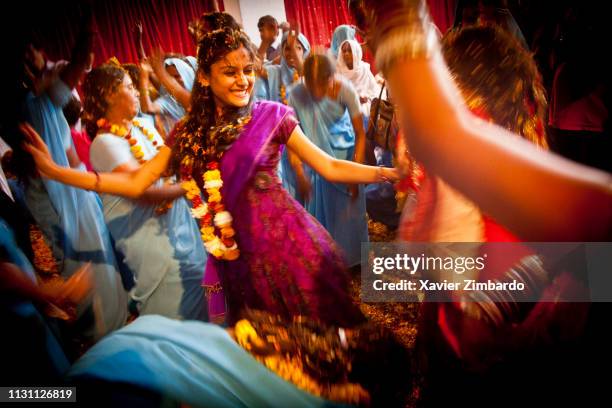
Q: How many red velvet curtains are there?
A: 2